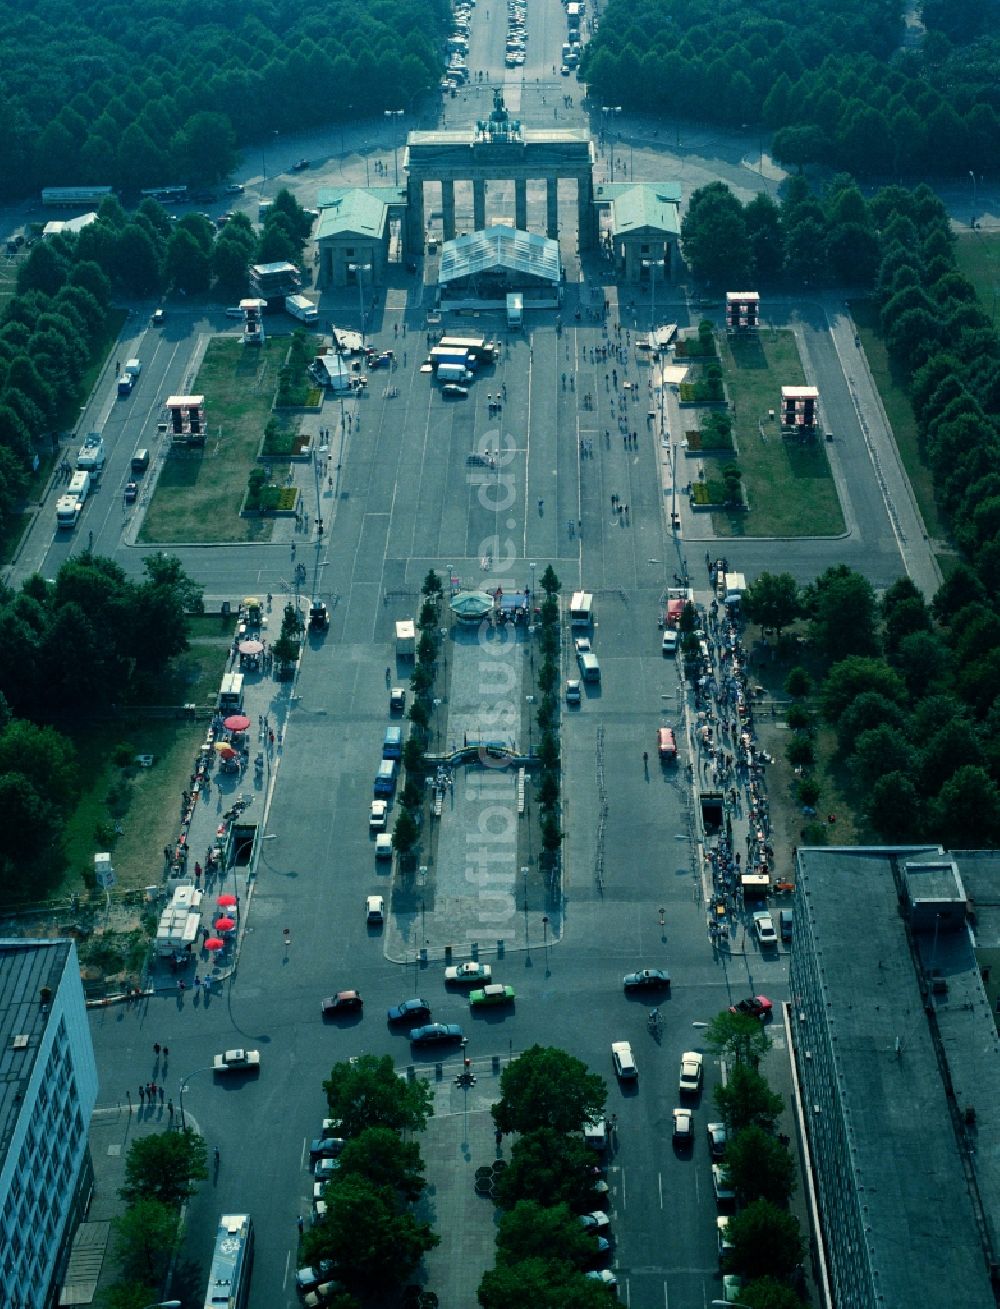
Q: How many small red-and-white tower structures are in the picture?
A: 4